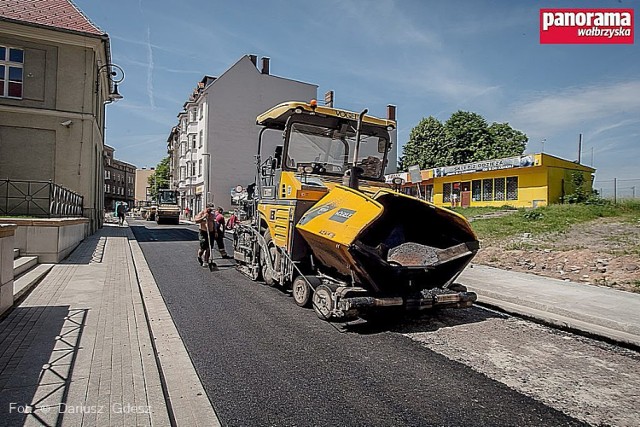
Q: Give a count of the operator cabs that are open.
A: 1